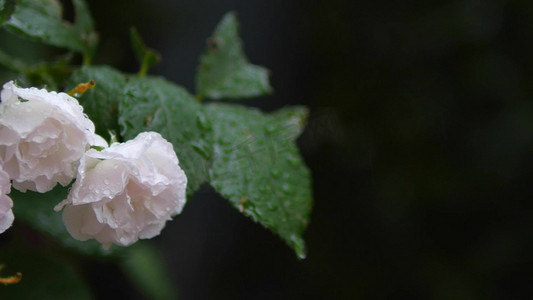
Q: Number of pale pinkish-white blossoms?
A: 3